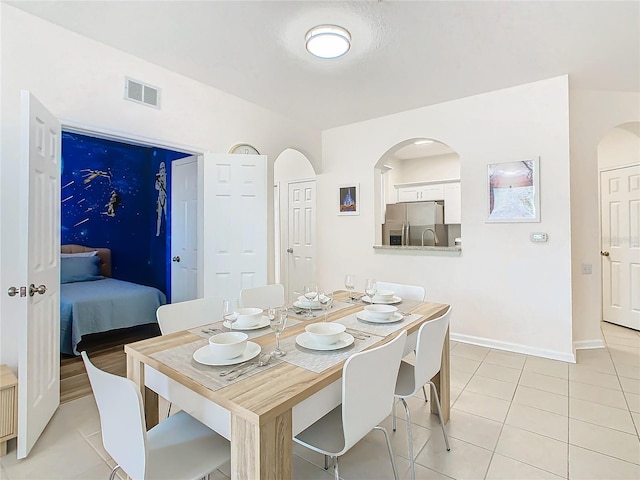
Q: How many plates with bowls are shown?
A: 6